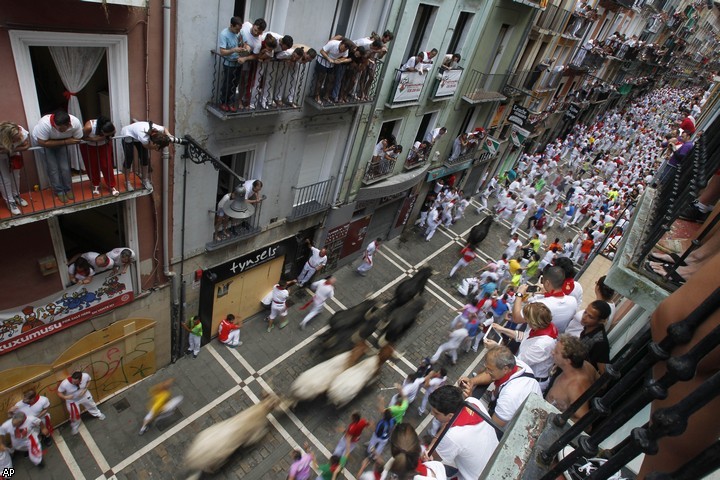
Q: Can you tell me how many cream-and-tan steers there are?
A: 3